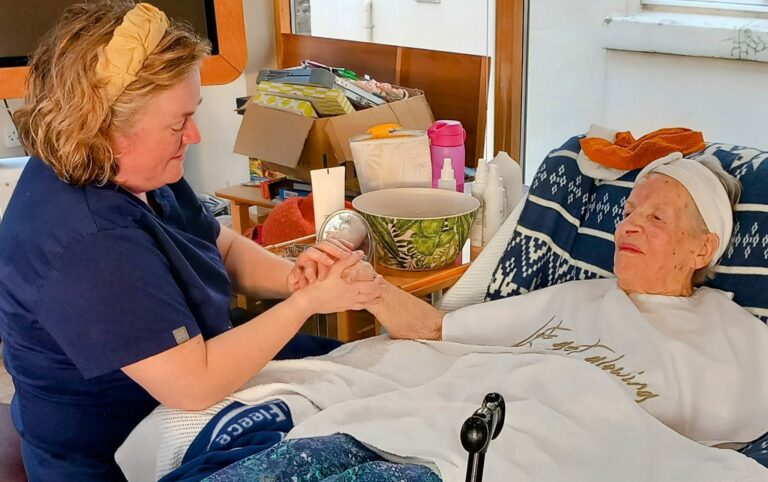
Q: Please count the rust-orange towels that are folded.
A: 1